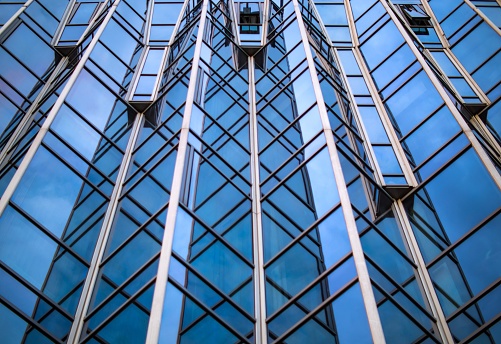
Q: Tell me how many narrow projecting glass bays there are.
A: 5